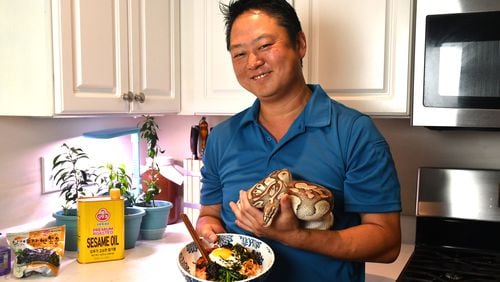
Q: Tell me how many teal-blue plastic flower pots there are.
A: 3